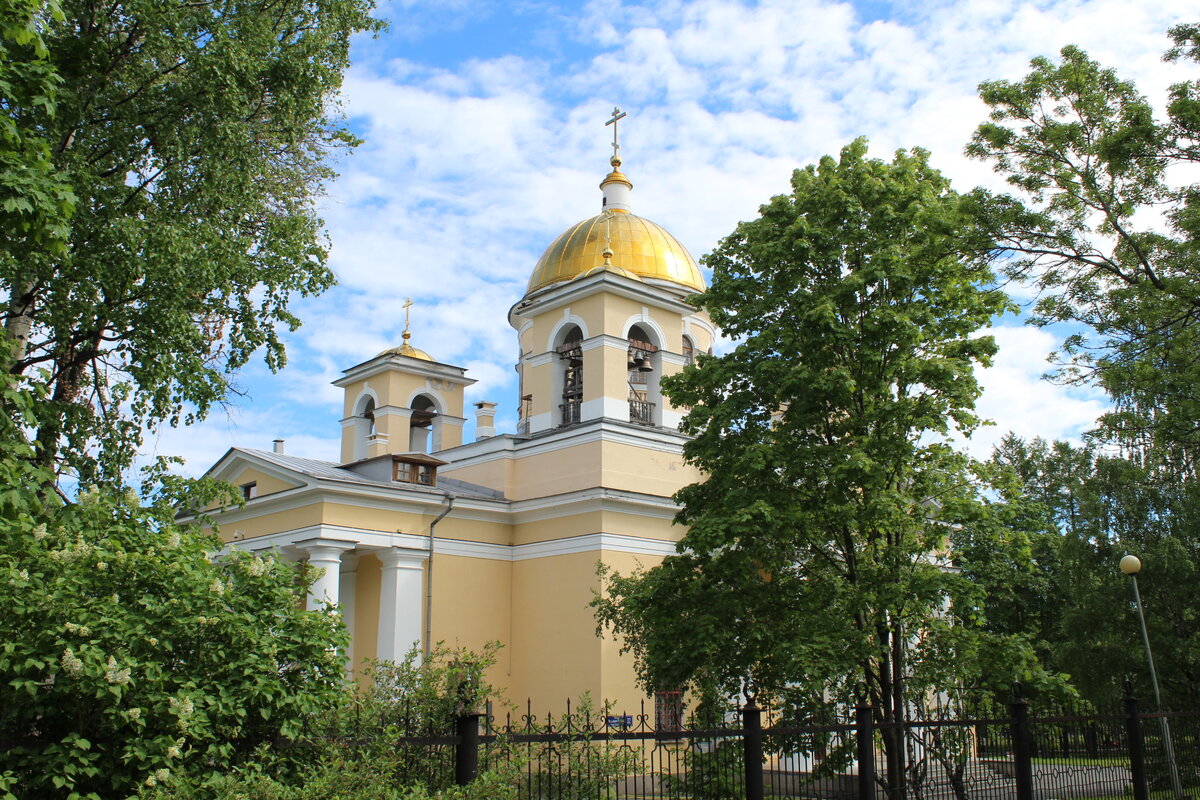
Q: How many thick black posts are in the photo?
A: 5